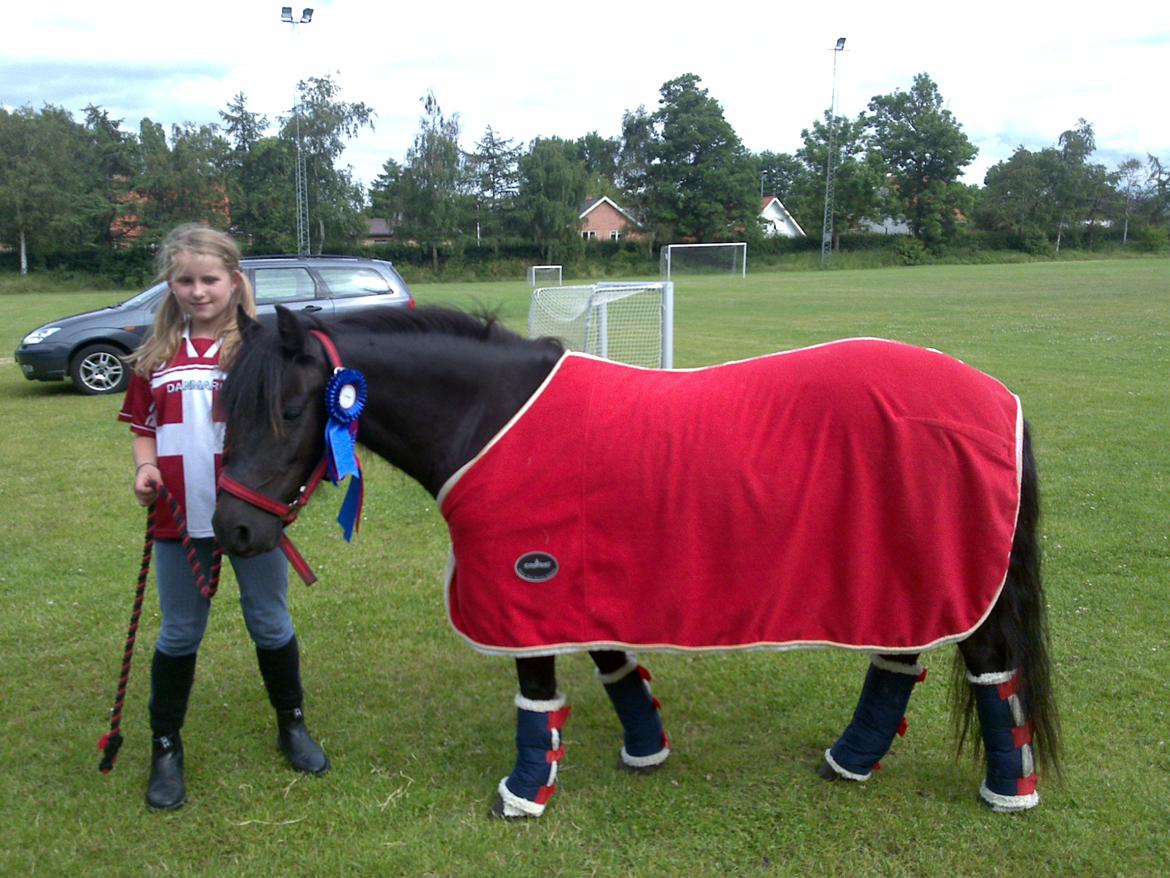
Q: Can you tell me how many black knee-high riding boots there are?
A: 2